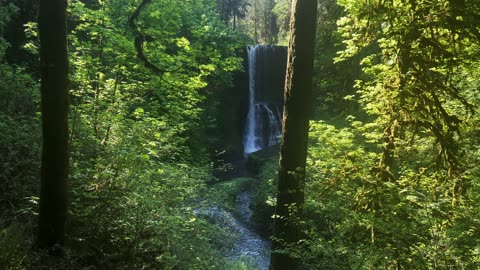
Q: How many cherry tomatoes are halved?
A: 0